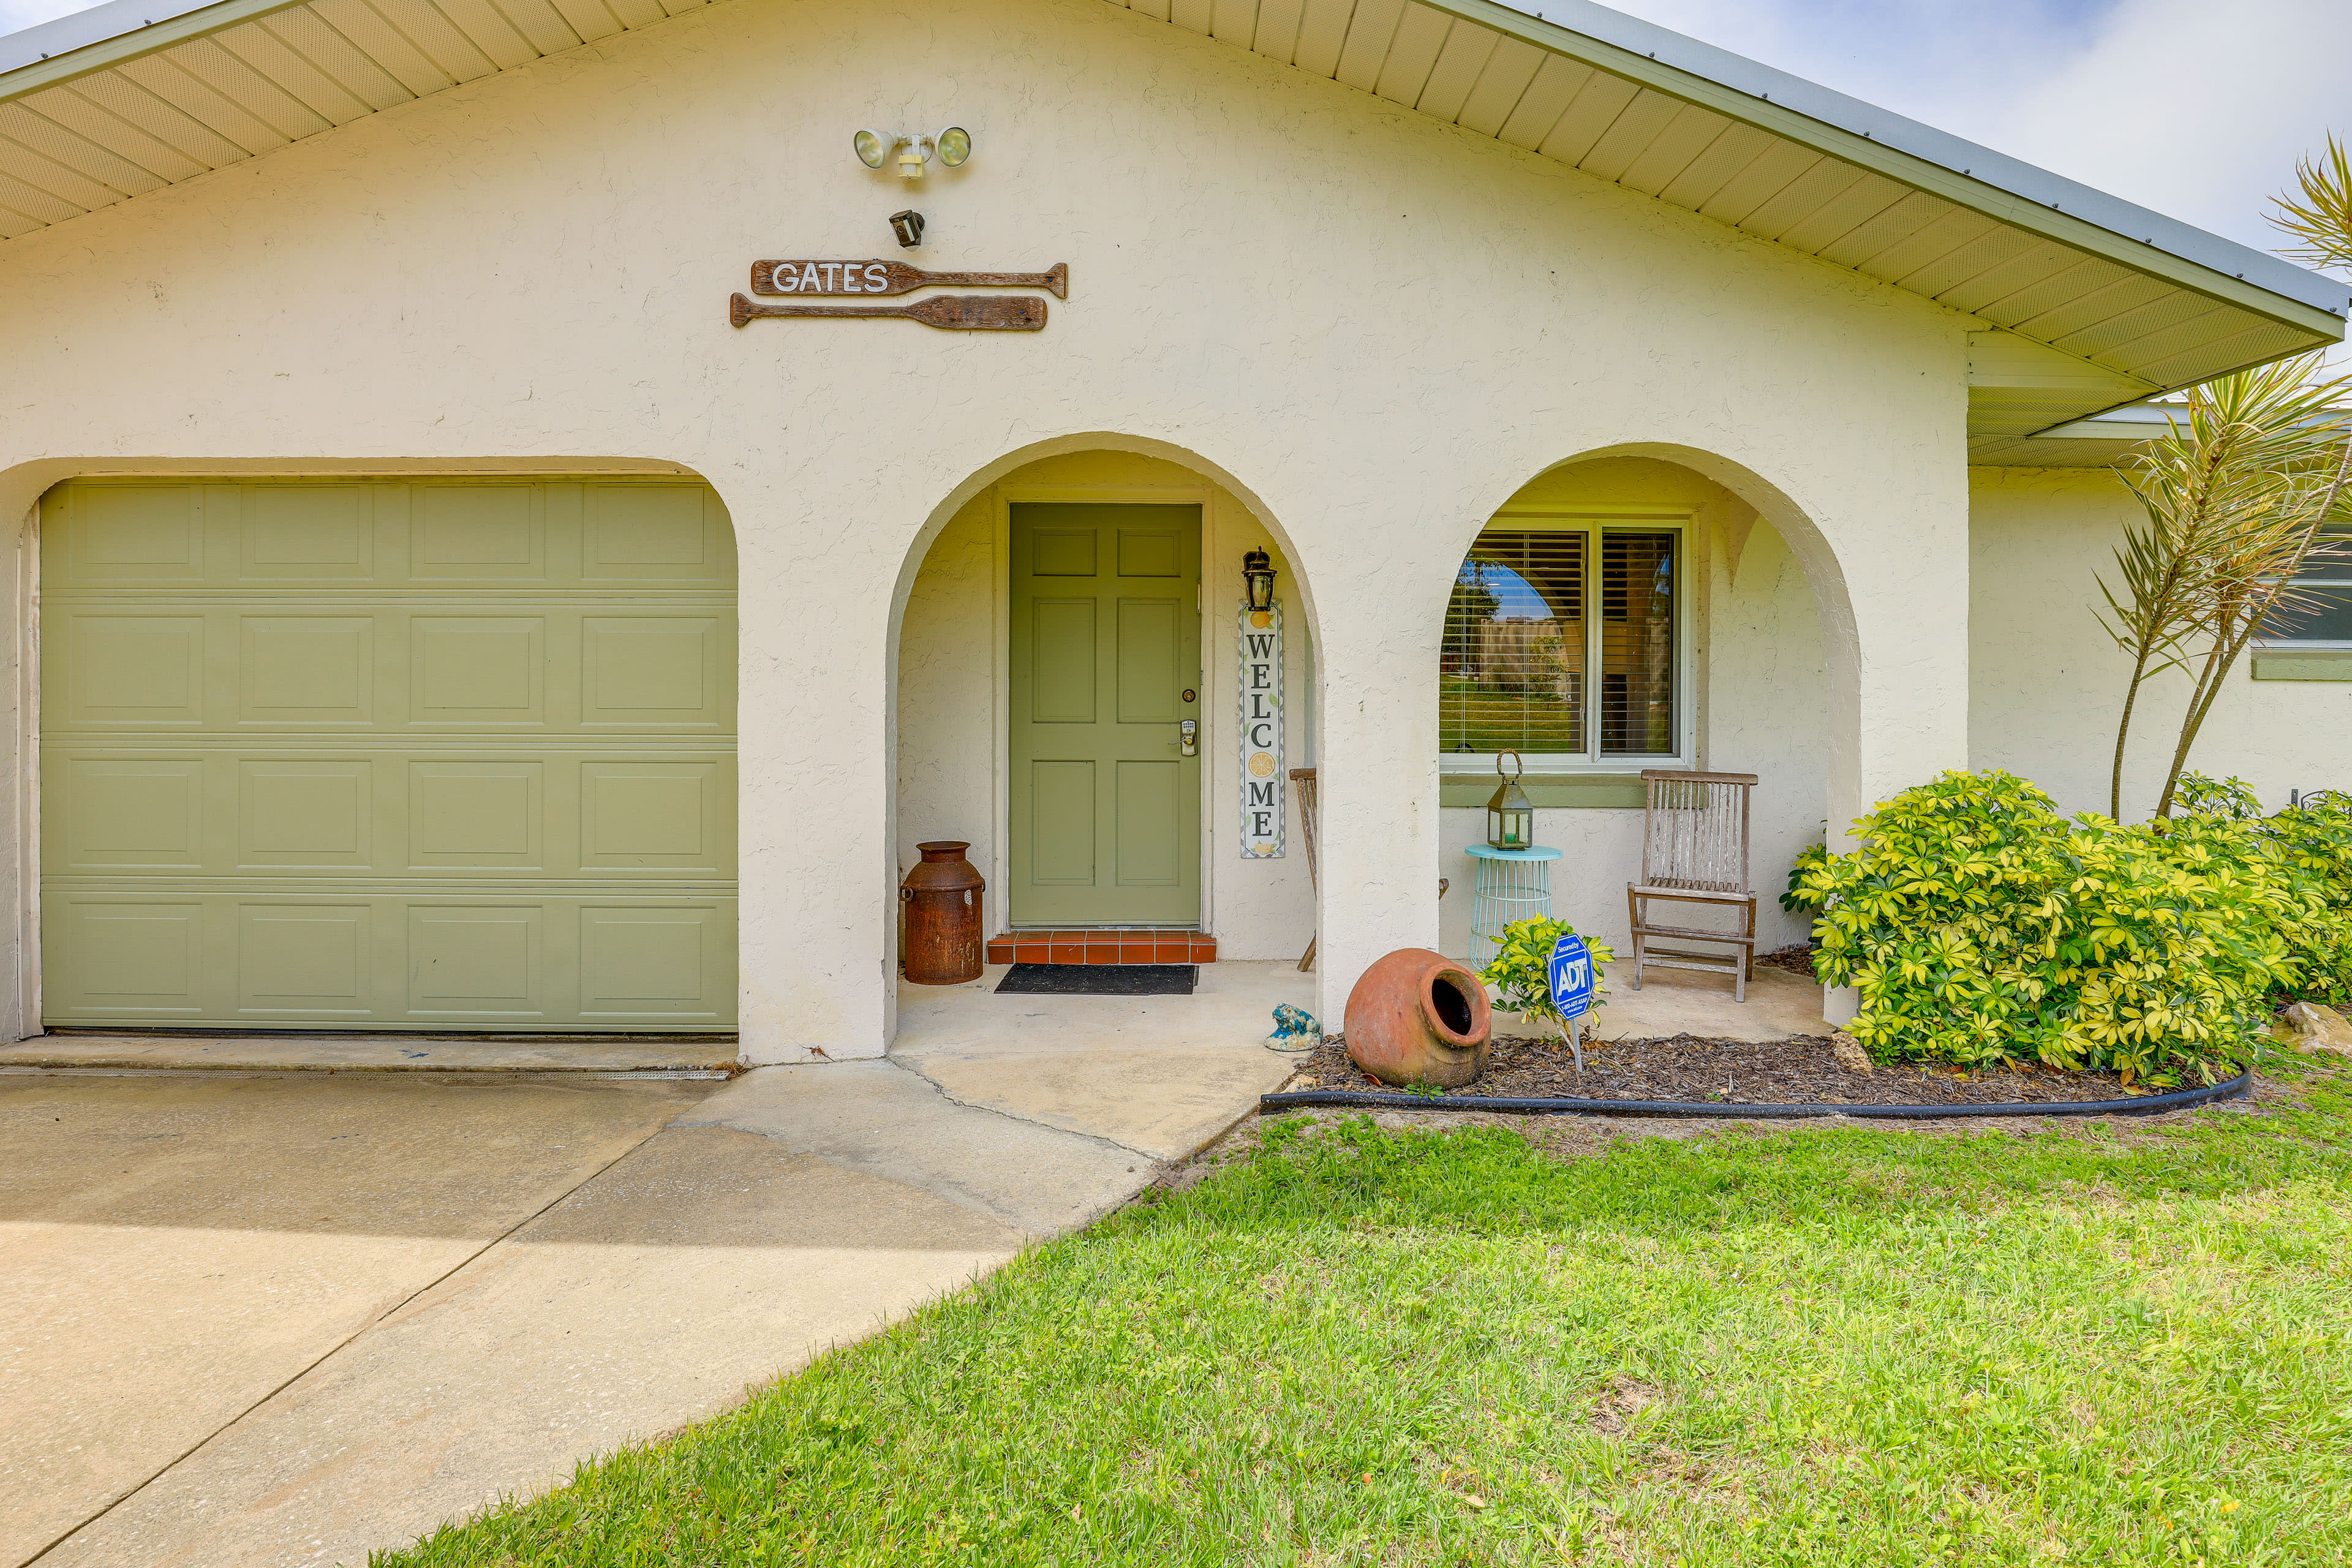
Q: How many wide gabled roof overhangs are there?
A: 1